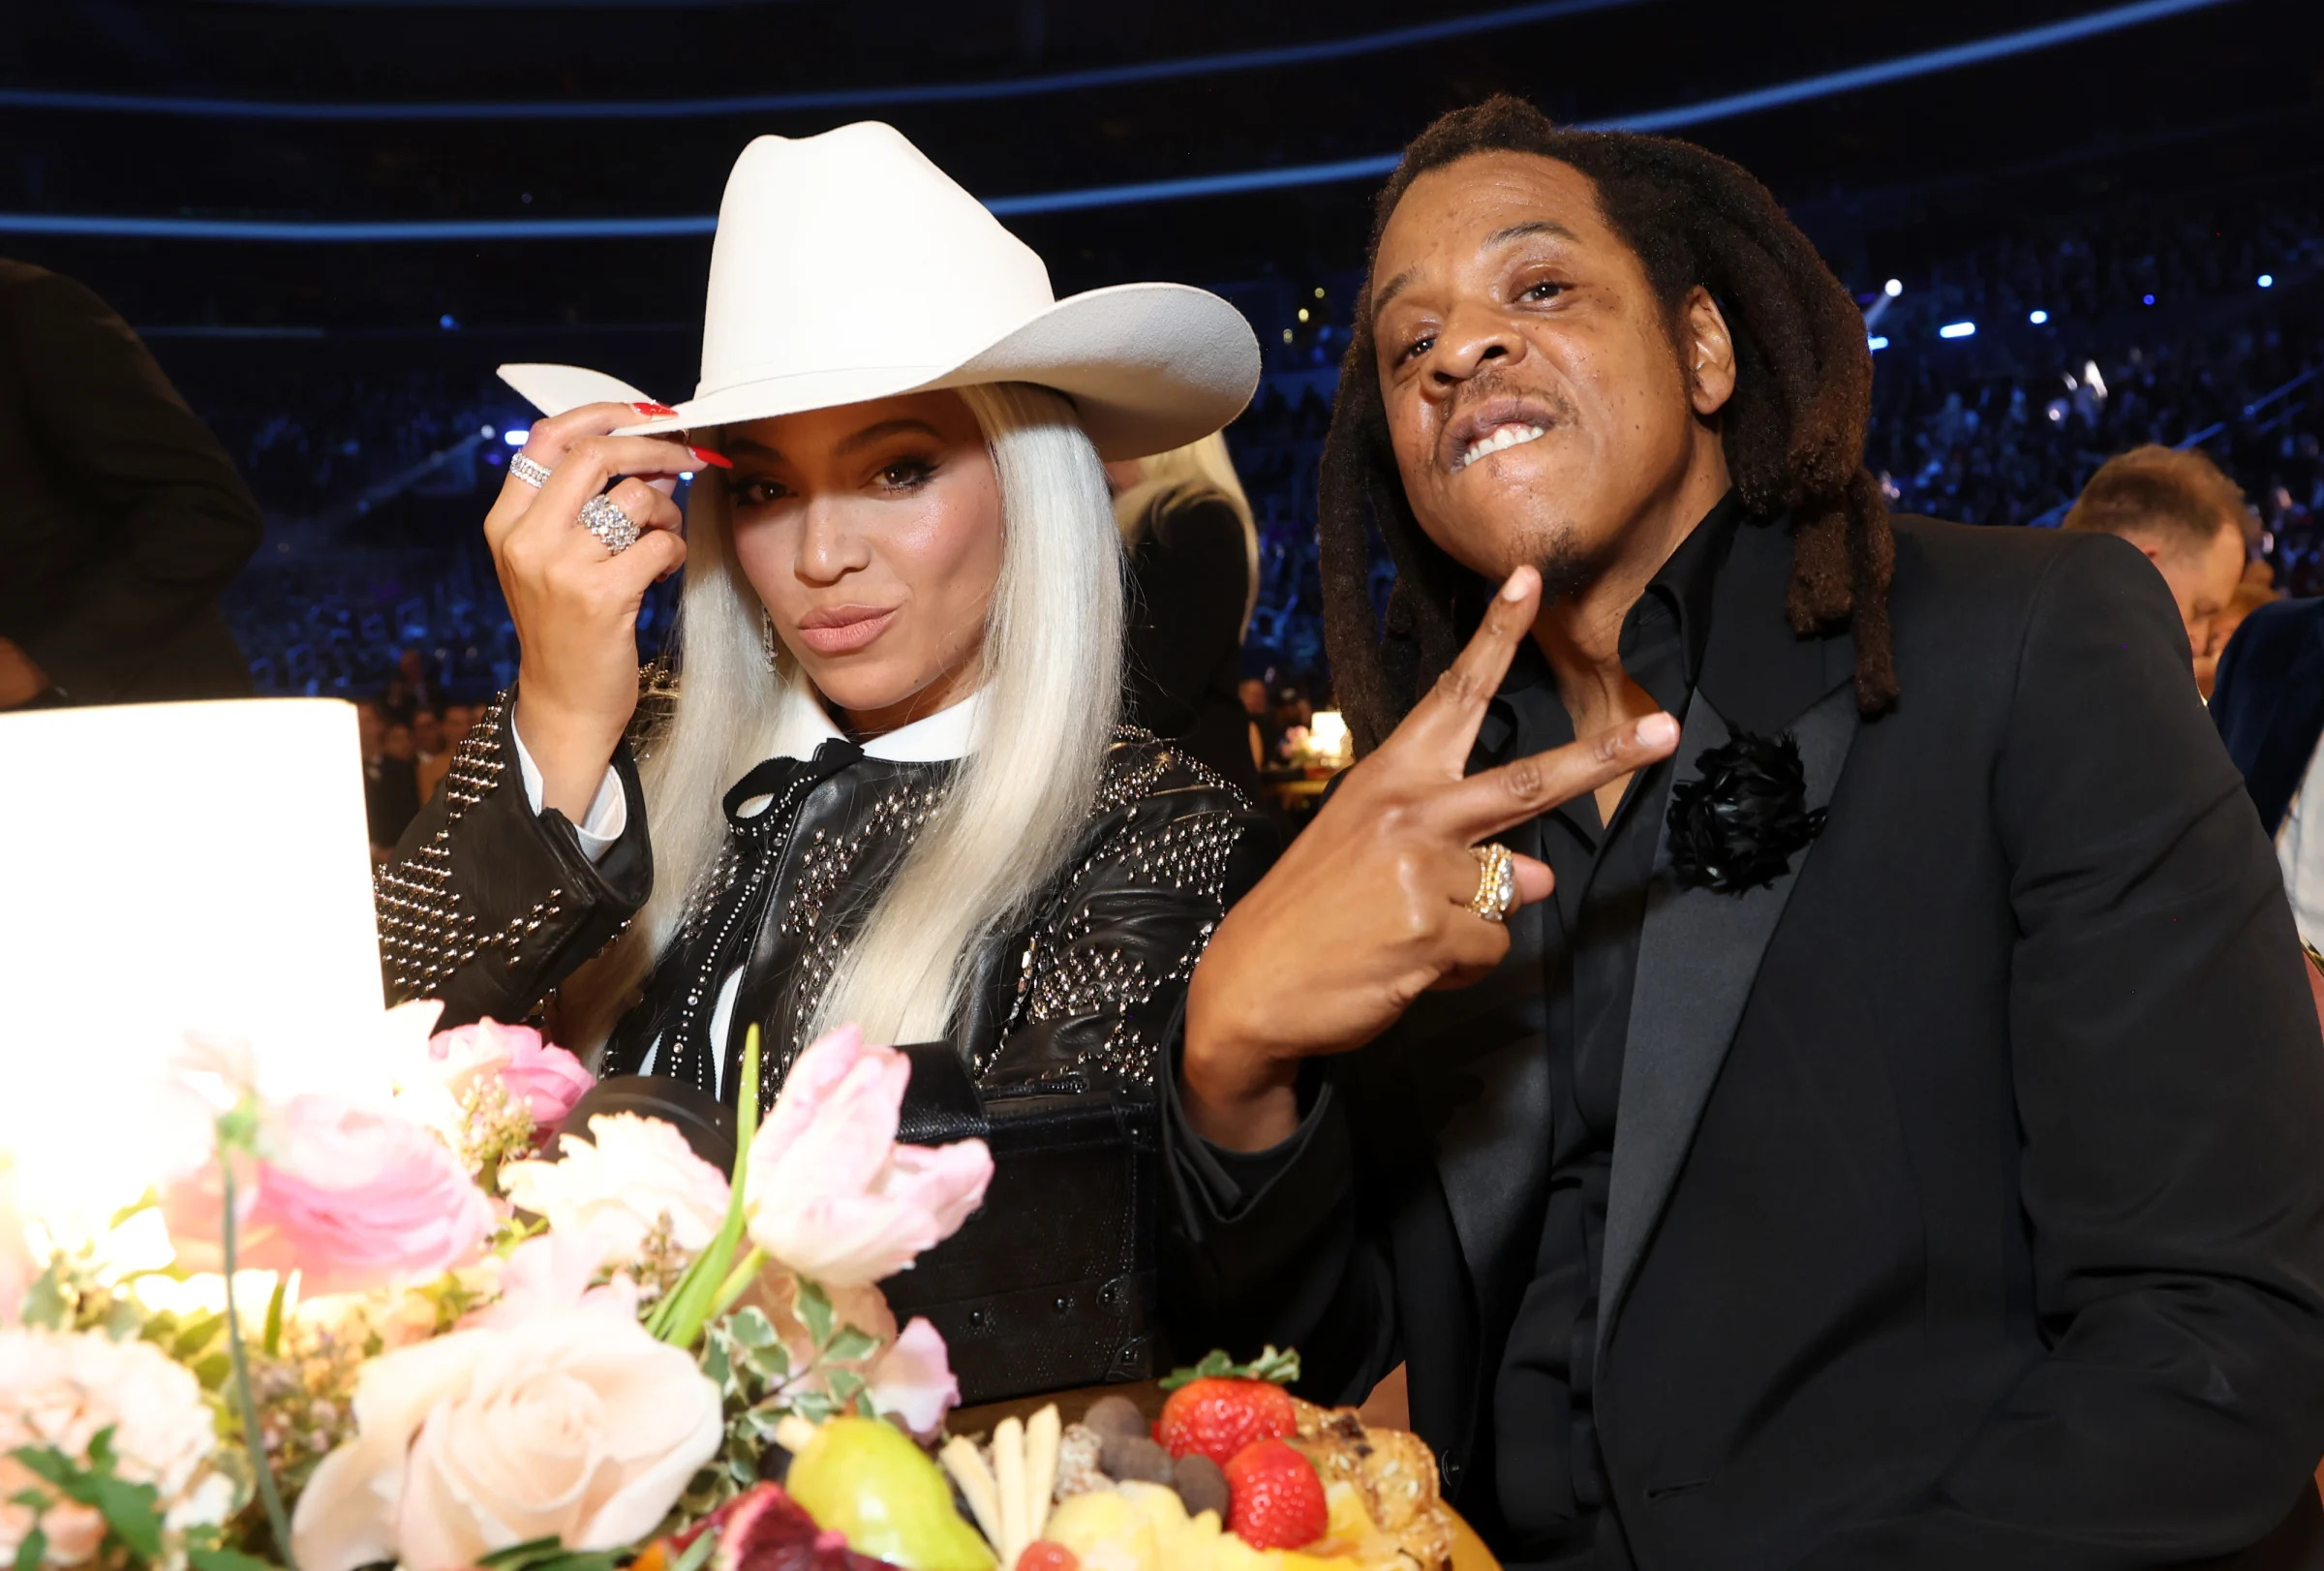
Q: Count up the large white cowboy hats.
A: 1